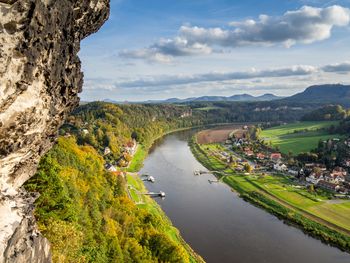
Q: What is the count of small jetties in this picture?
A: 4